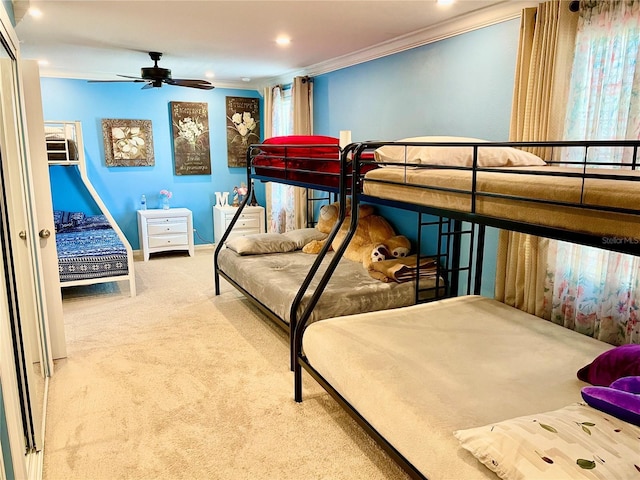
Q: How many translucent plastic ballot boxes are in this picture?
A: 0